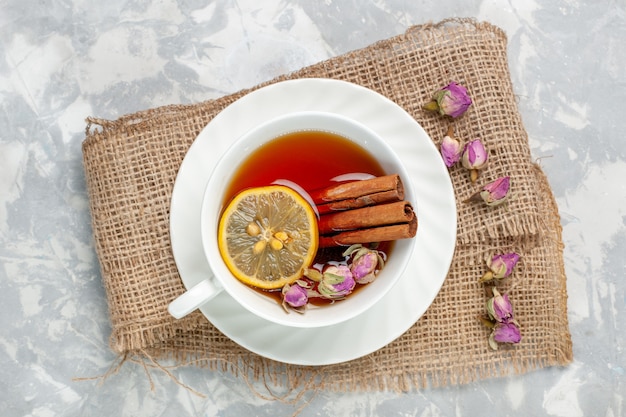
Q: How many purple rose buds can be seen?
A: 10